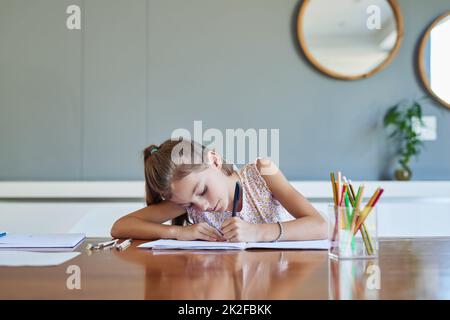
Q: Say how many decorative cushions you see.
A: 0